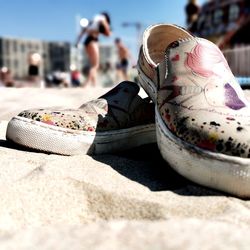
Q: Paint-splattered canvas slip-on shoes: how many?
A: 2